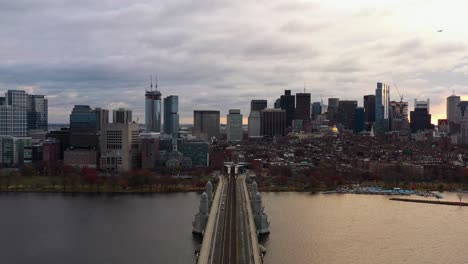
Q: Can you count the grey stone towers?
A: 4